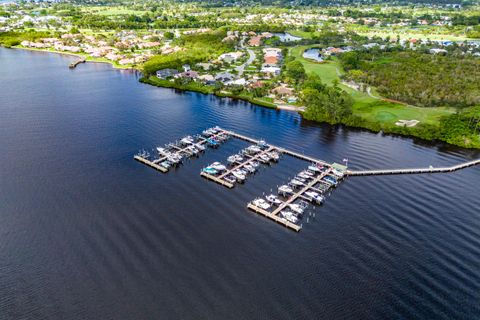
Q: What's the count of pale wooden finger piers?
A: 3